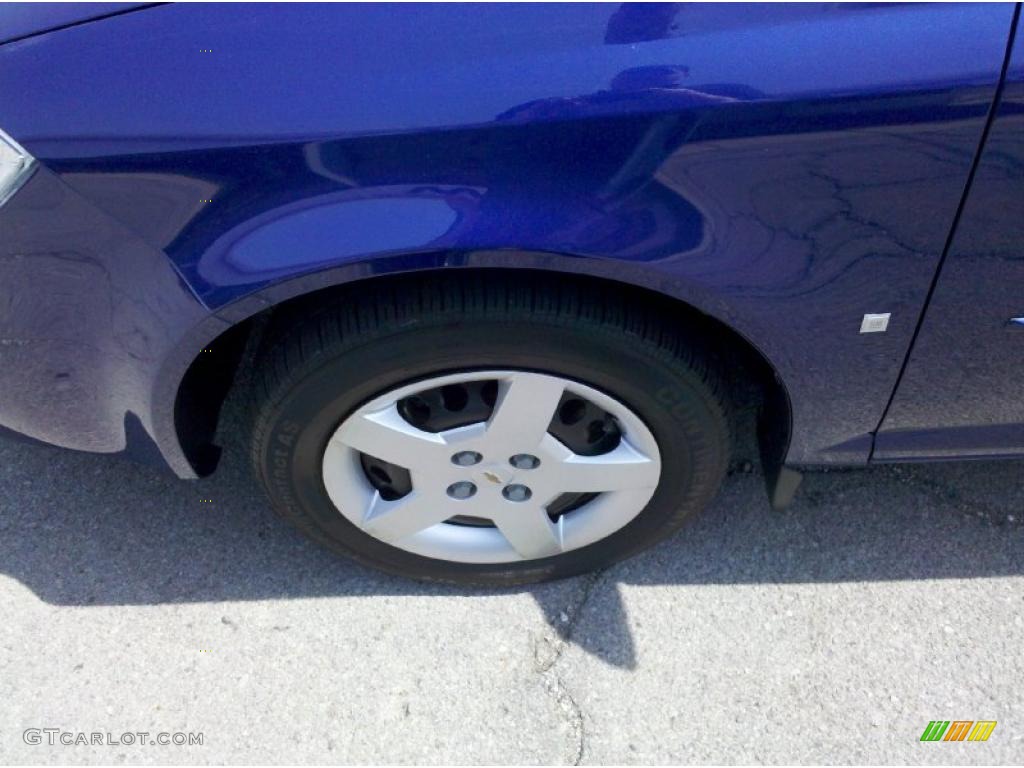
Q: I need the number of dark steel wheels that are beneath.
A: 1